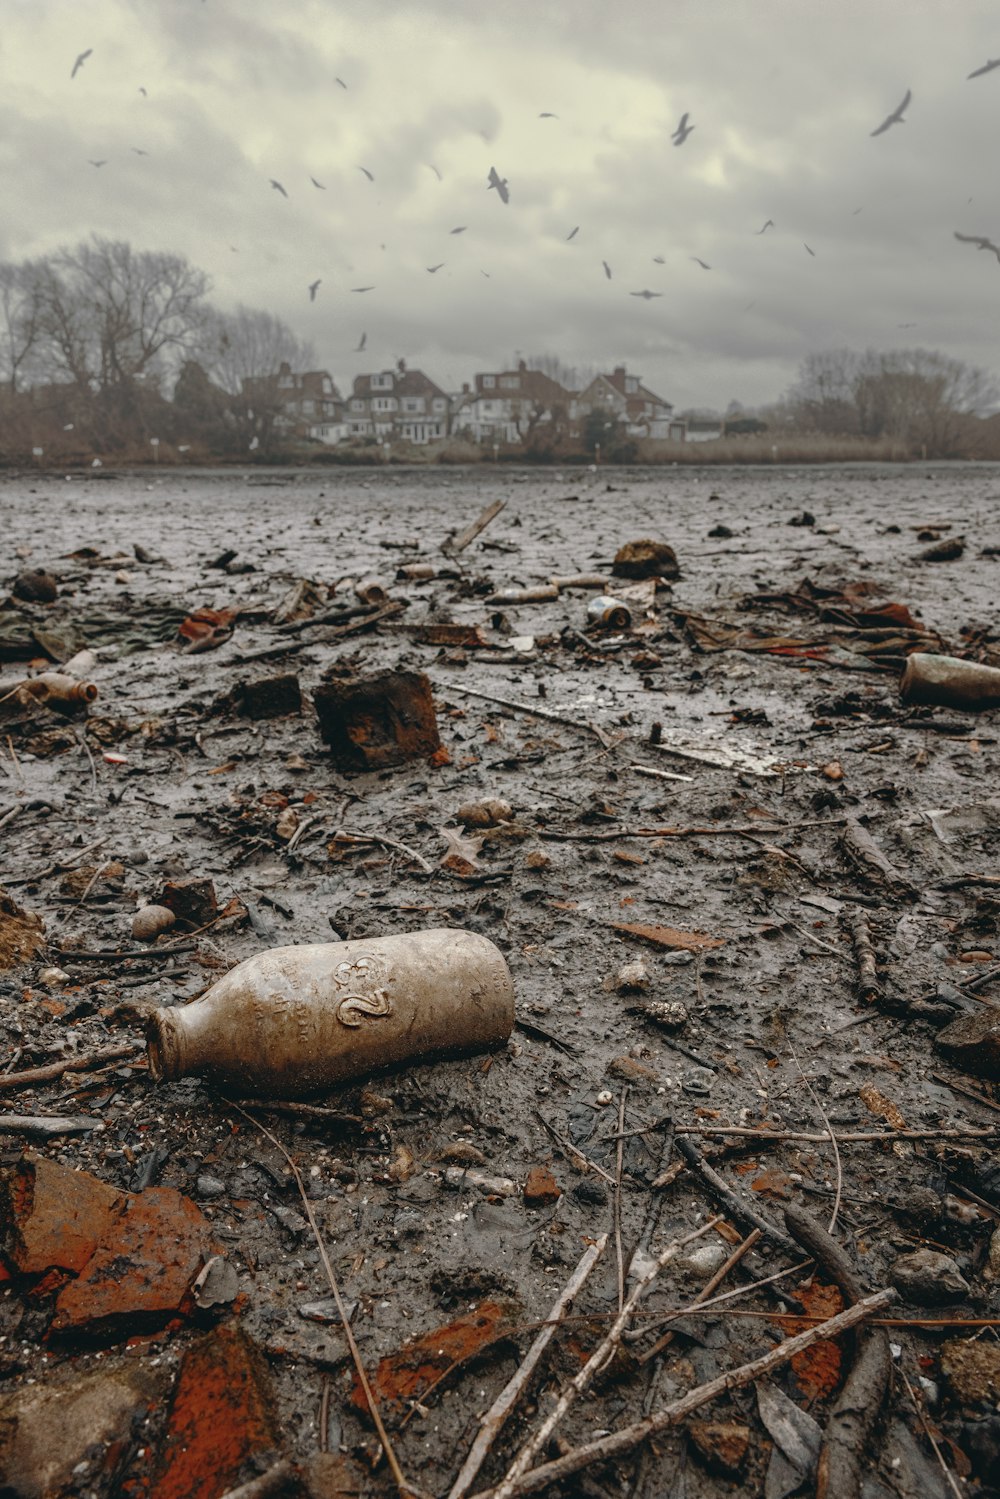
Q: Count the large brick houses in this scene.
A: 4